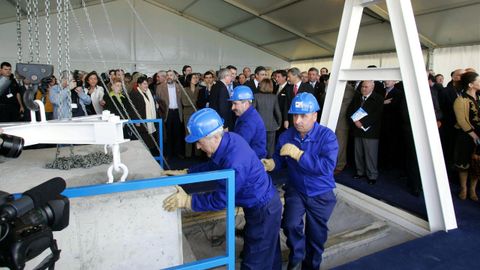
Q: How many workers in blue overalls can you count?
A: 3